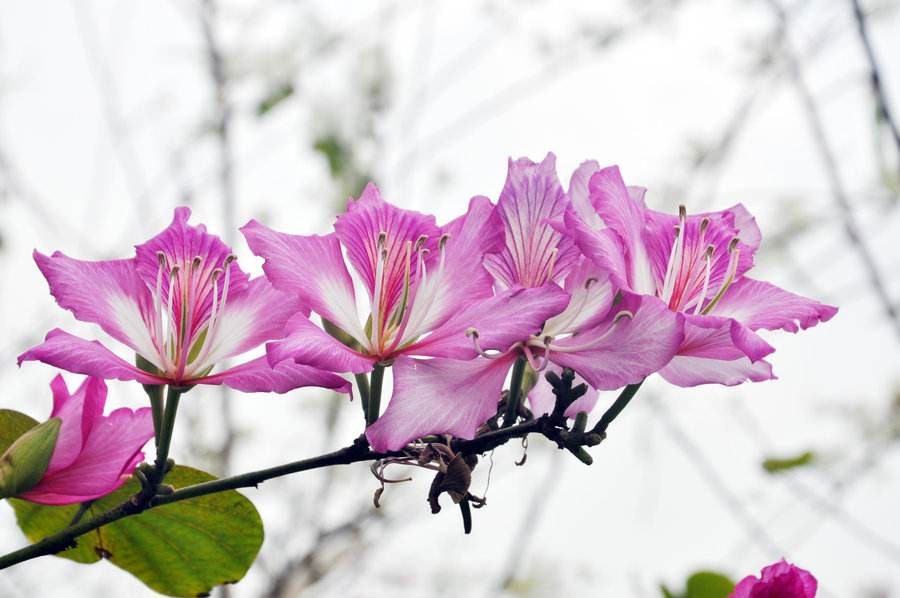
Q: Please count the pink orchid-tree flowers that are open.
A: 4